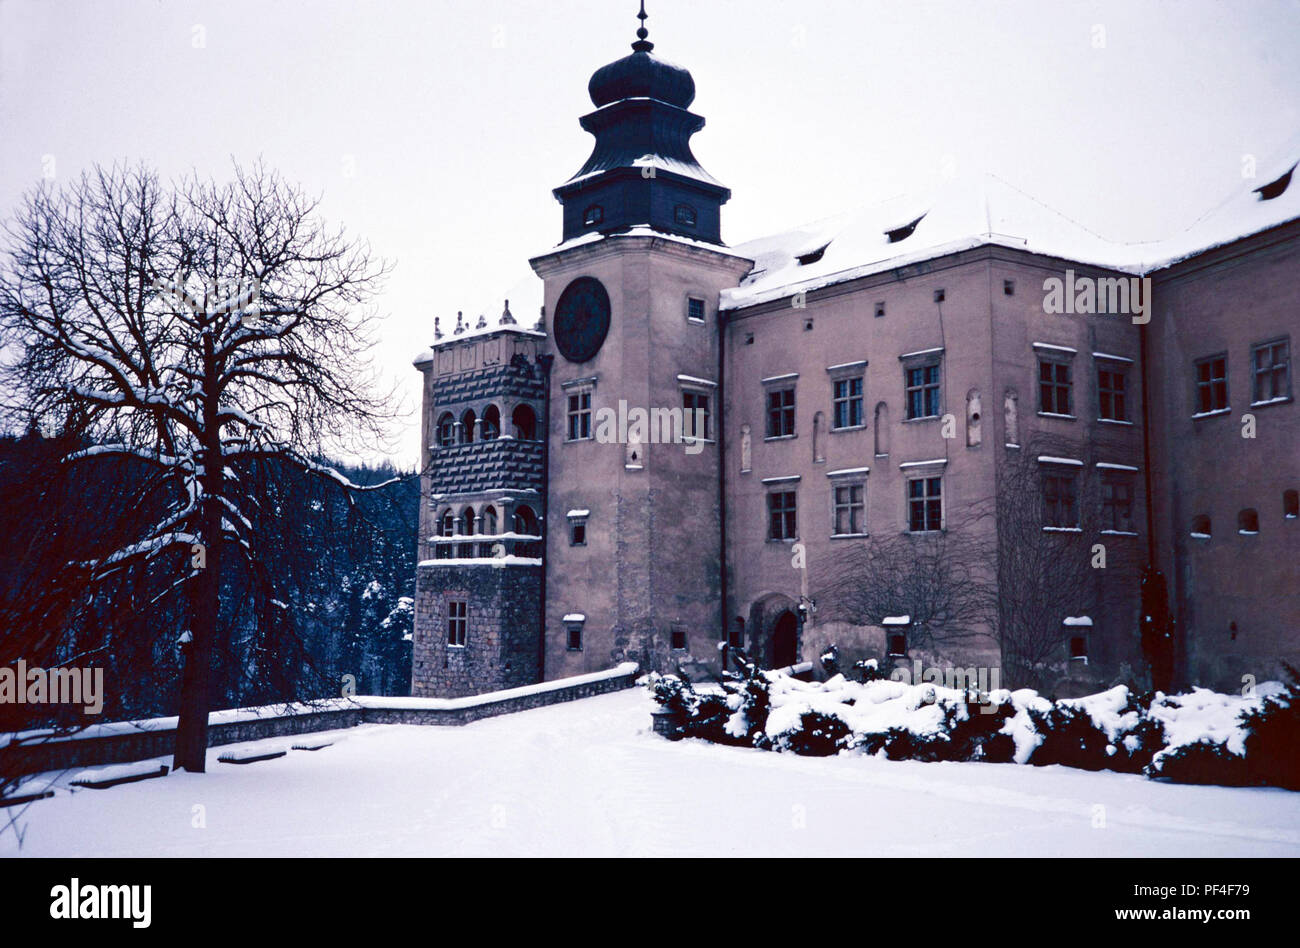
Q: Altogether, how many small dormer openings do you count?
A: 3